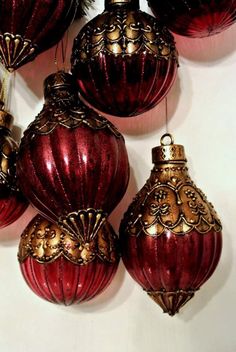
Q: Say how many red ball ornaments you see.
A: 7